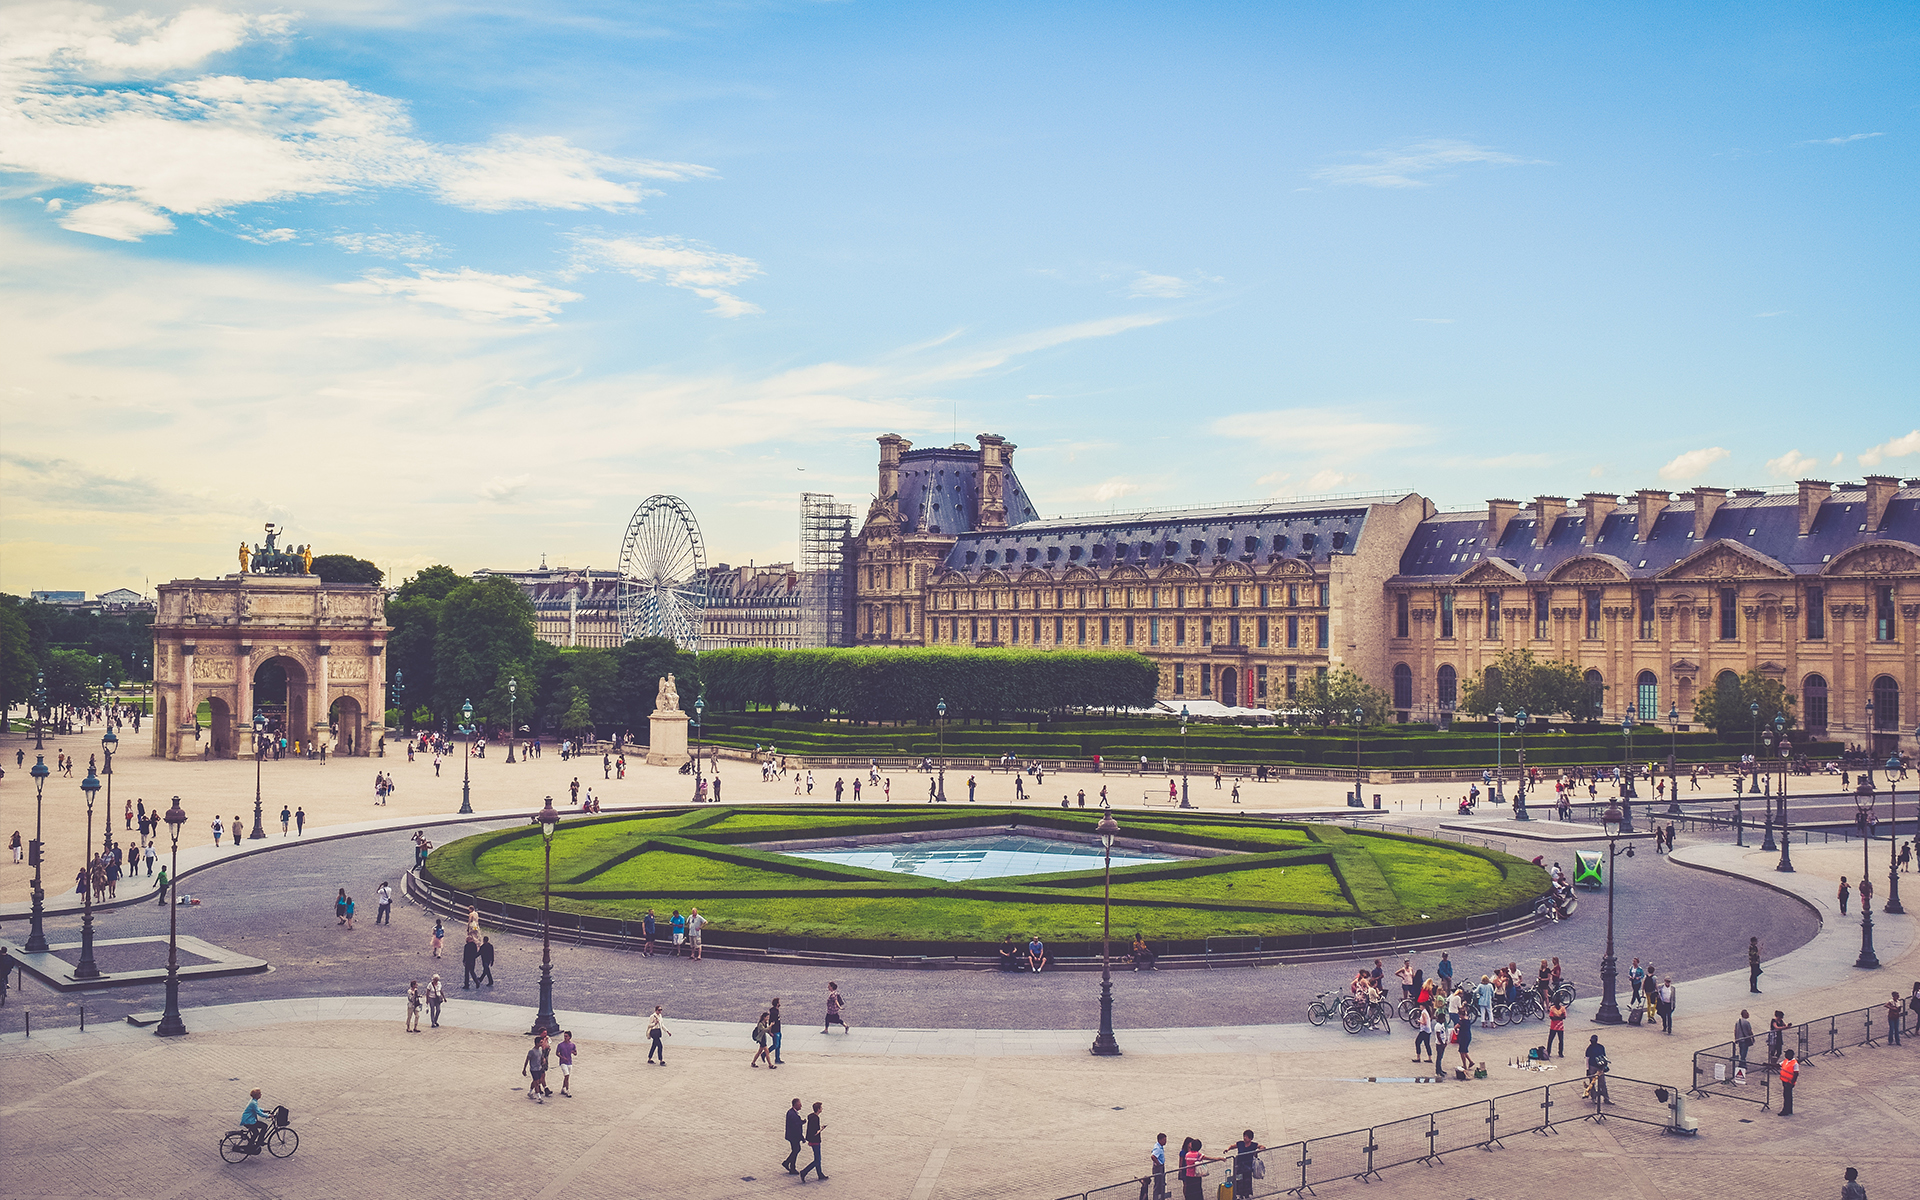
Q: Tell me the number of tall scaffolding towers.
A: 1